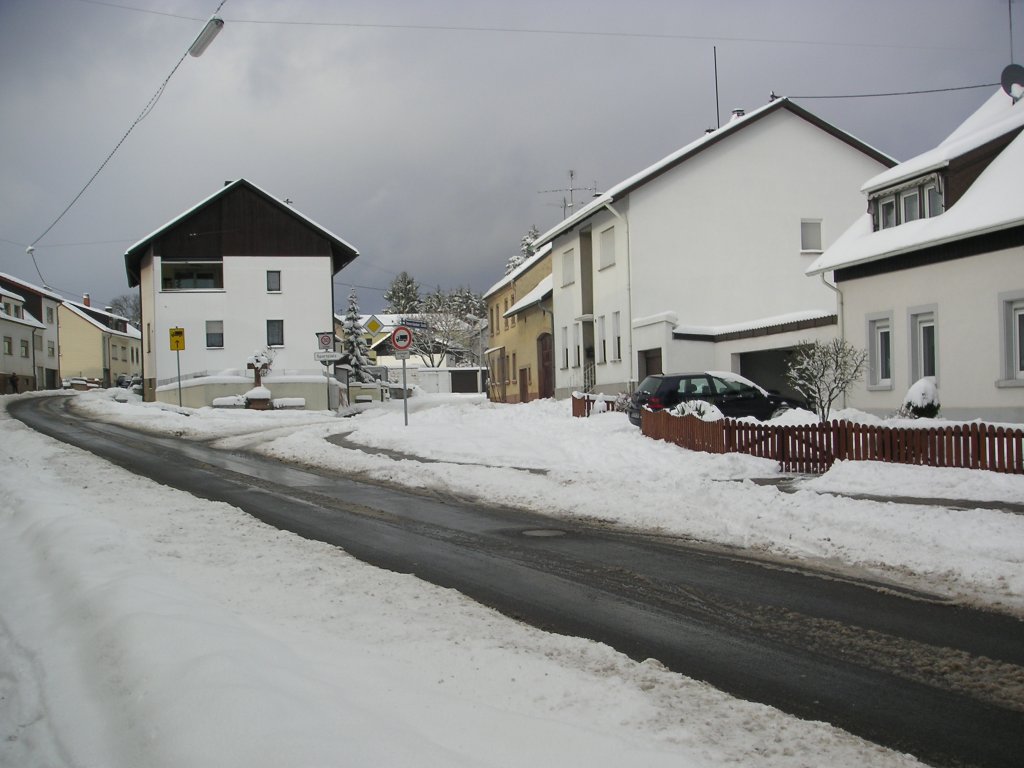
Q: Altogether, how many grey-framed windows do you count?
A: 3